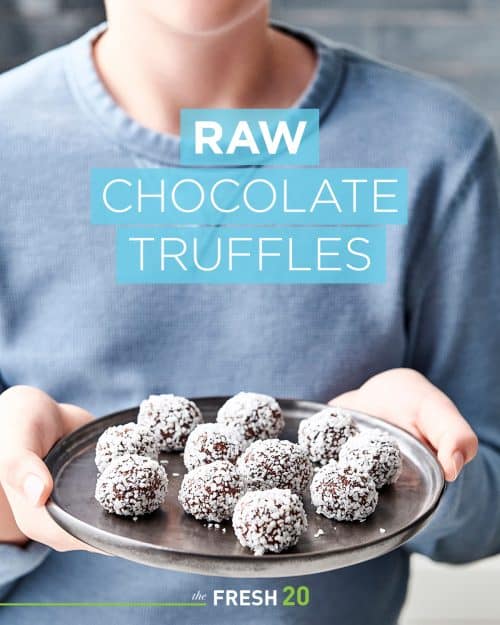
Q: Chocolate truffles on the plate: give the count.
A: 11